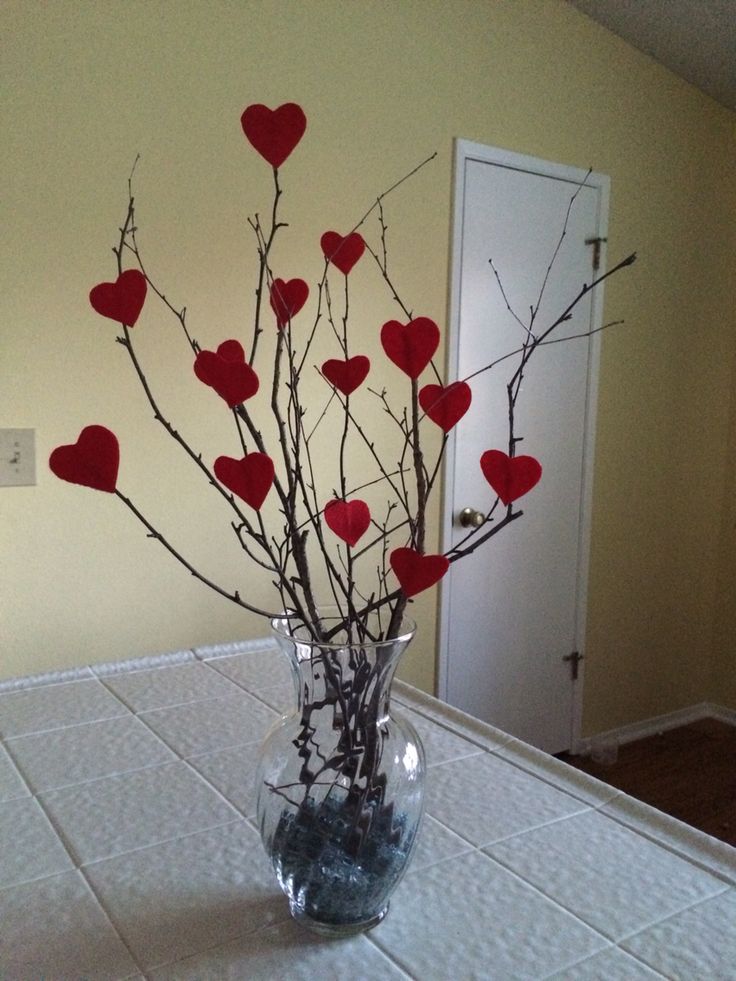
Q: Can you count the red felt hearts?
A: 14